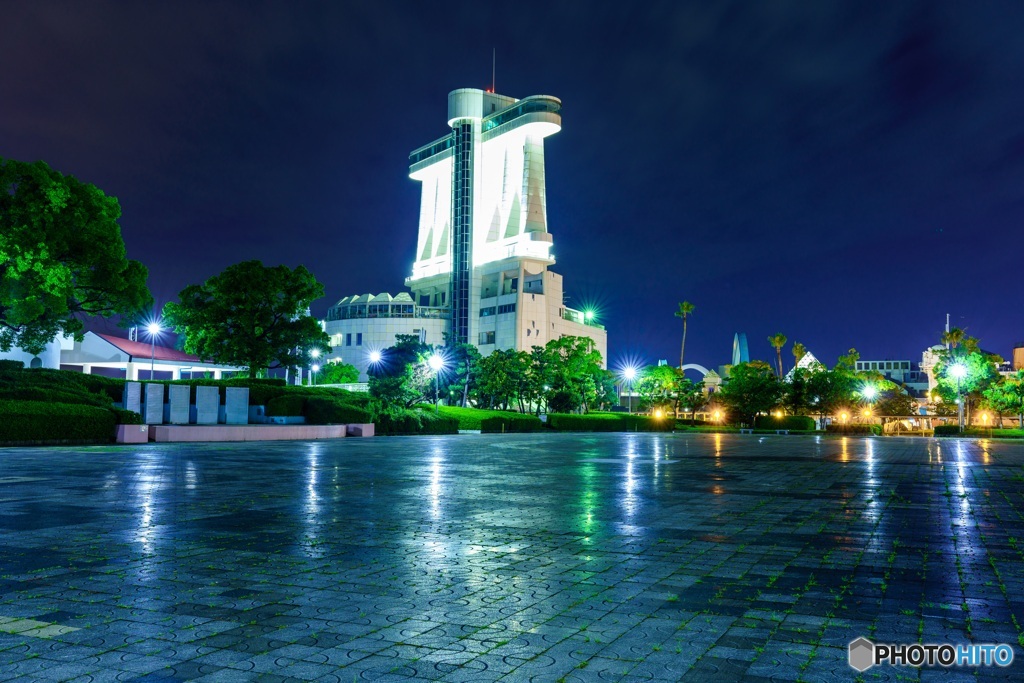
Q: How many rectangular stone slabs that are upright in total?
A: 5